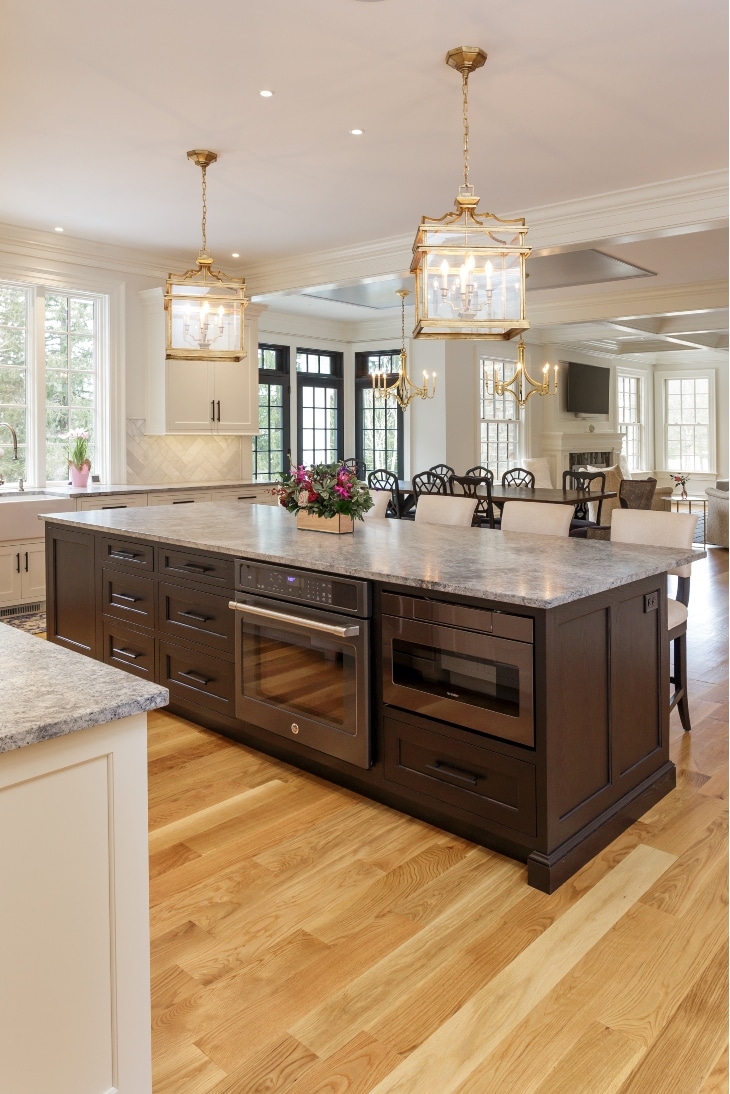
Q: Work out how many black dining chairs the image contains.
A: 8